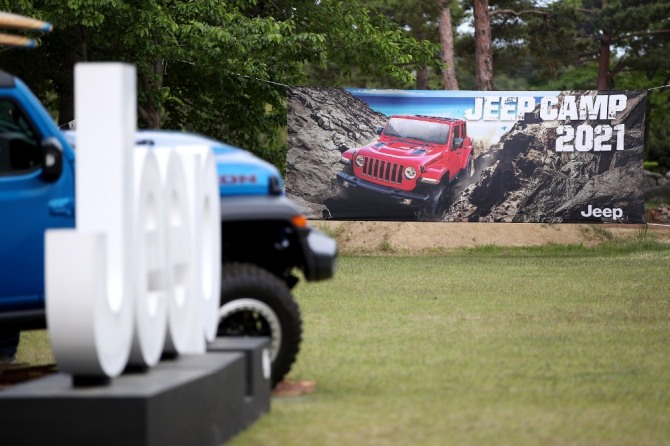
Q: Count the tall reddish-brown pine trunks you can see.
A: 3